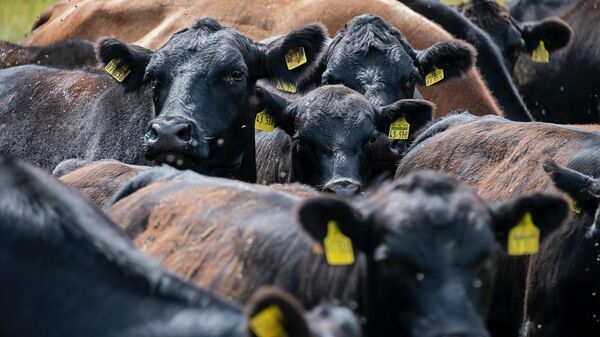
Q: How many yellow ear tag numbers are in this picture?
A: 11